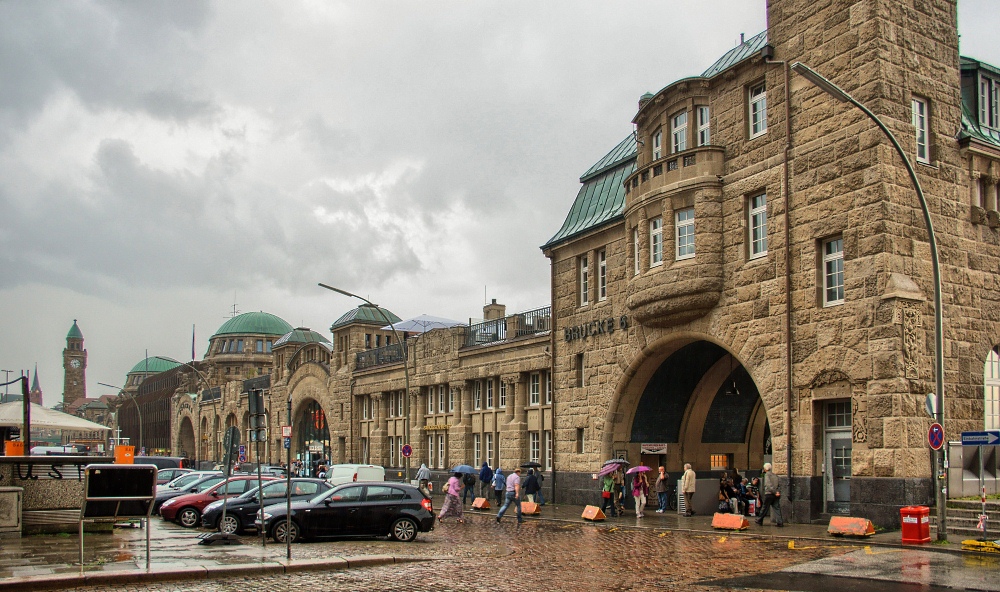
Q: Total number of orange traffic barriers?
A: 5